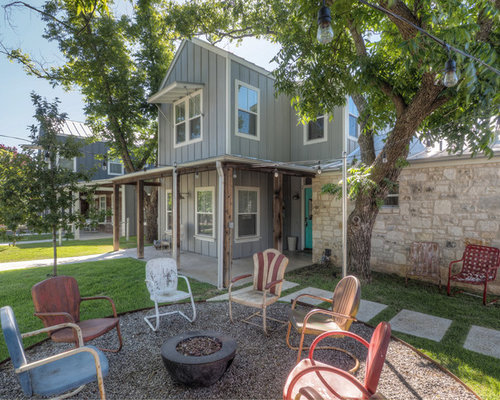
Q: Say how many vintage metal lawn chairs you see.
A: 8